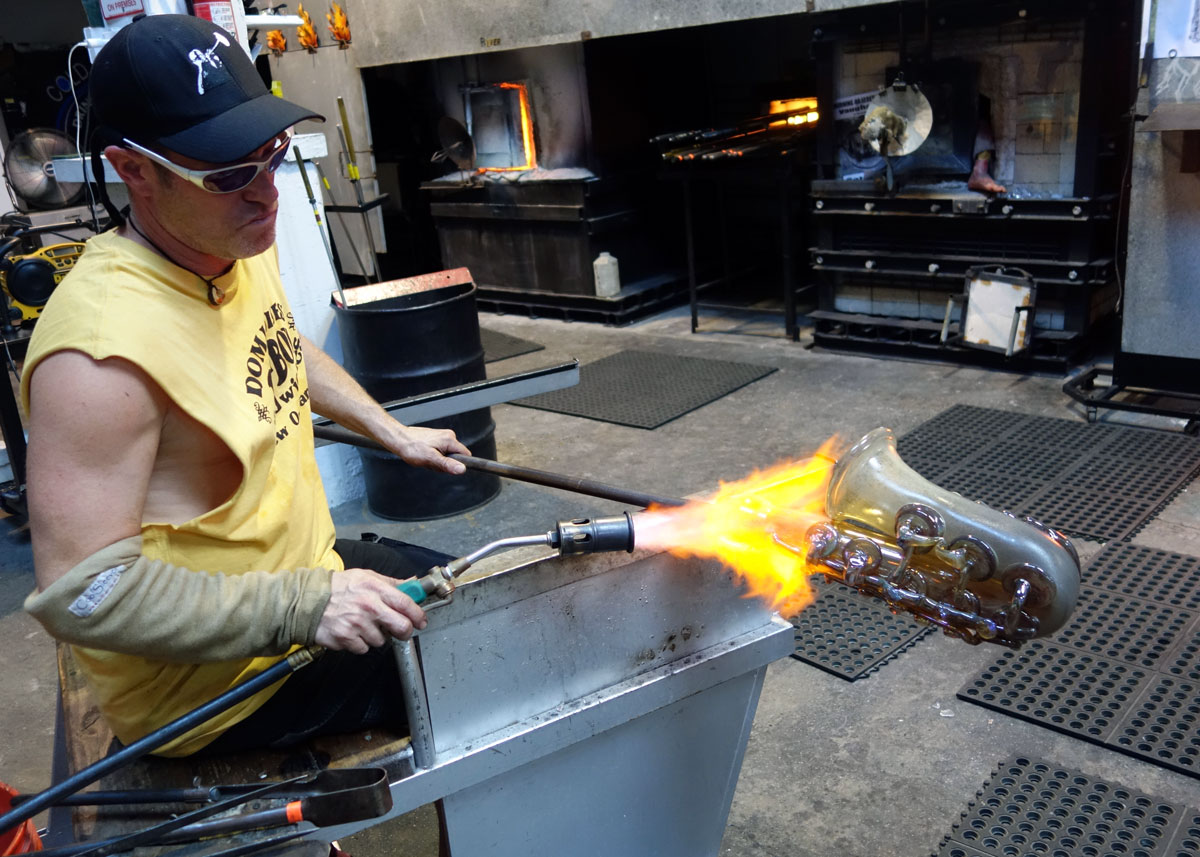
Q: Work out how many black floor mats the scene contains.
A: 6